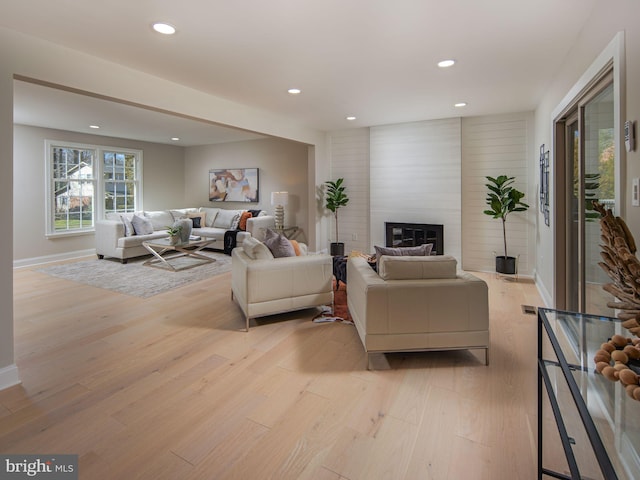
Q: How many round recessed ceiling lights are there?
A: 7